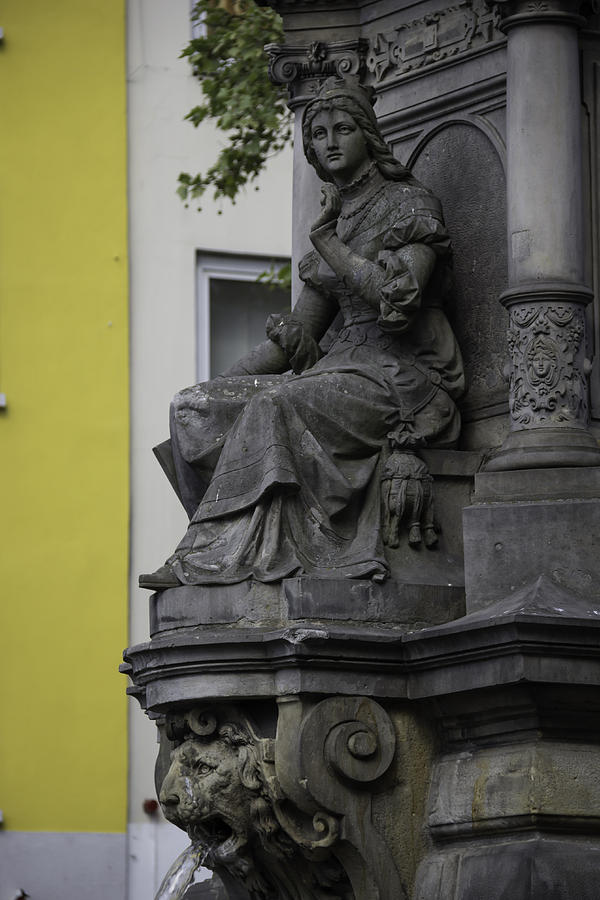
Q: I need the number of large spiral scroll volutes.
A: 1